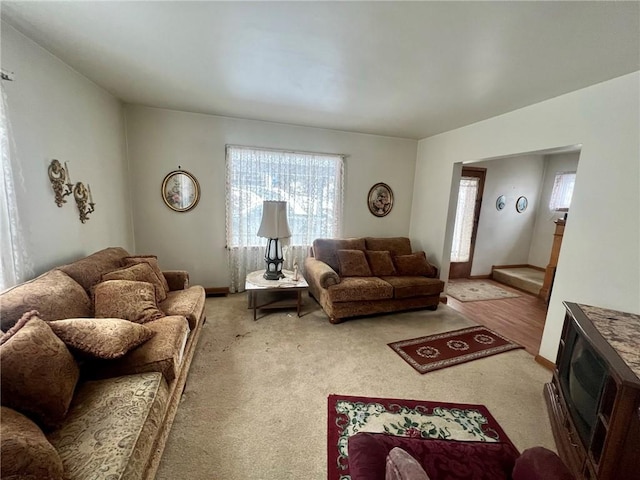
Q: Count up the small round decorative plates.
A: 2